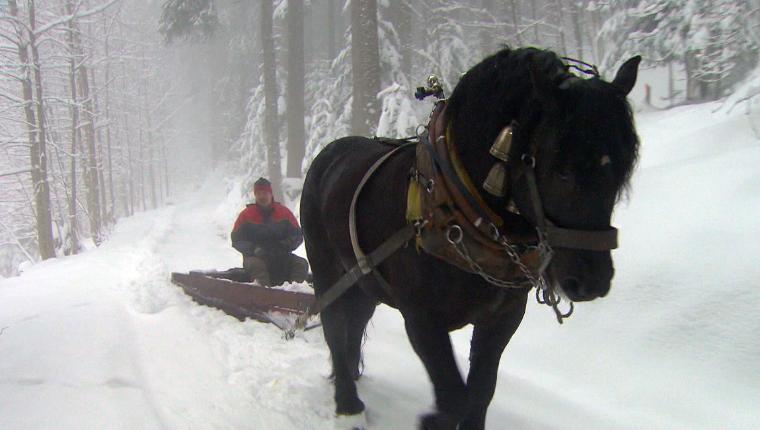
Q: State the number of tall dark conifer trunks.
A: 3